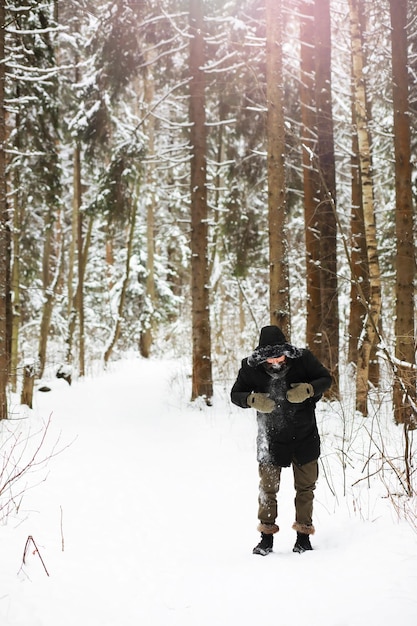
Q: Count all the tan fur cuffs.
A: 2